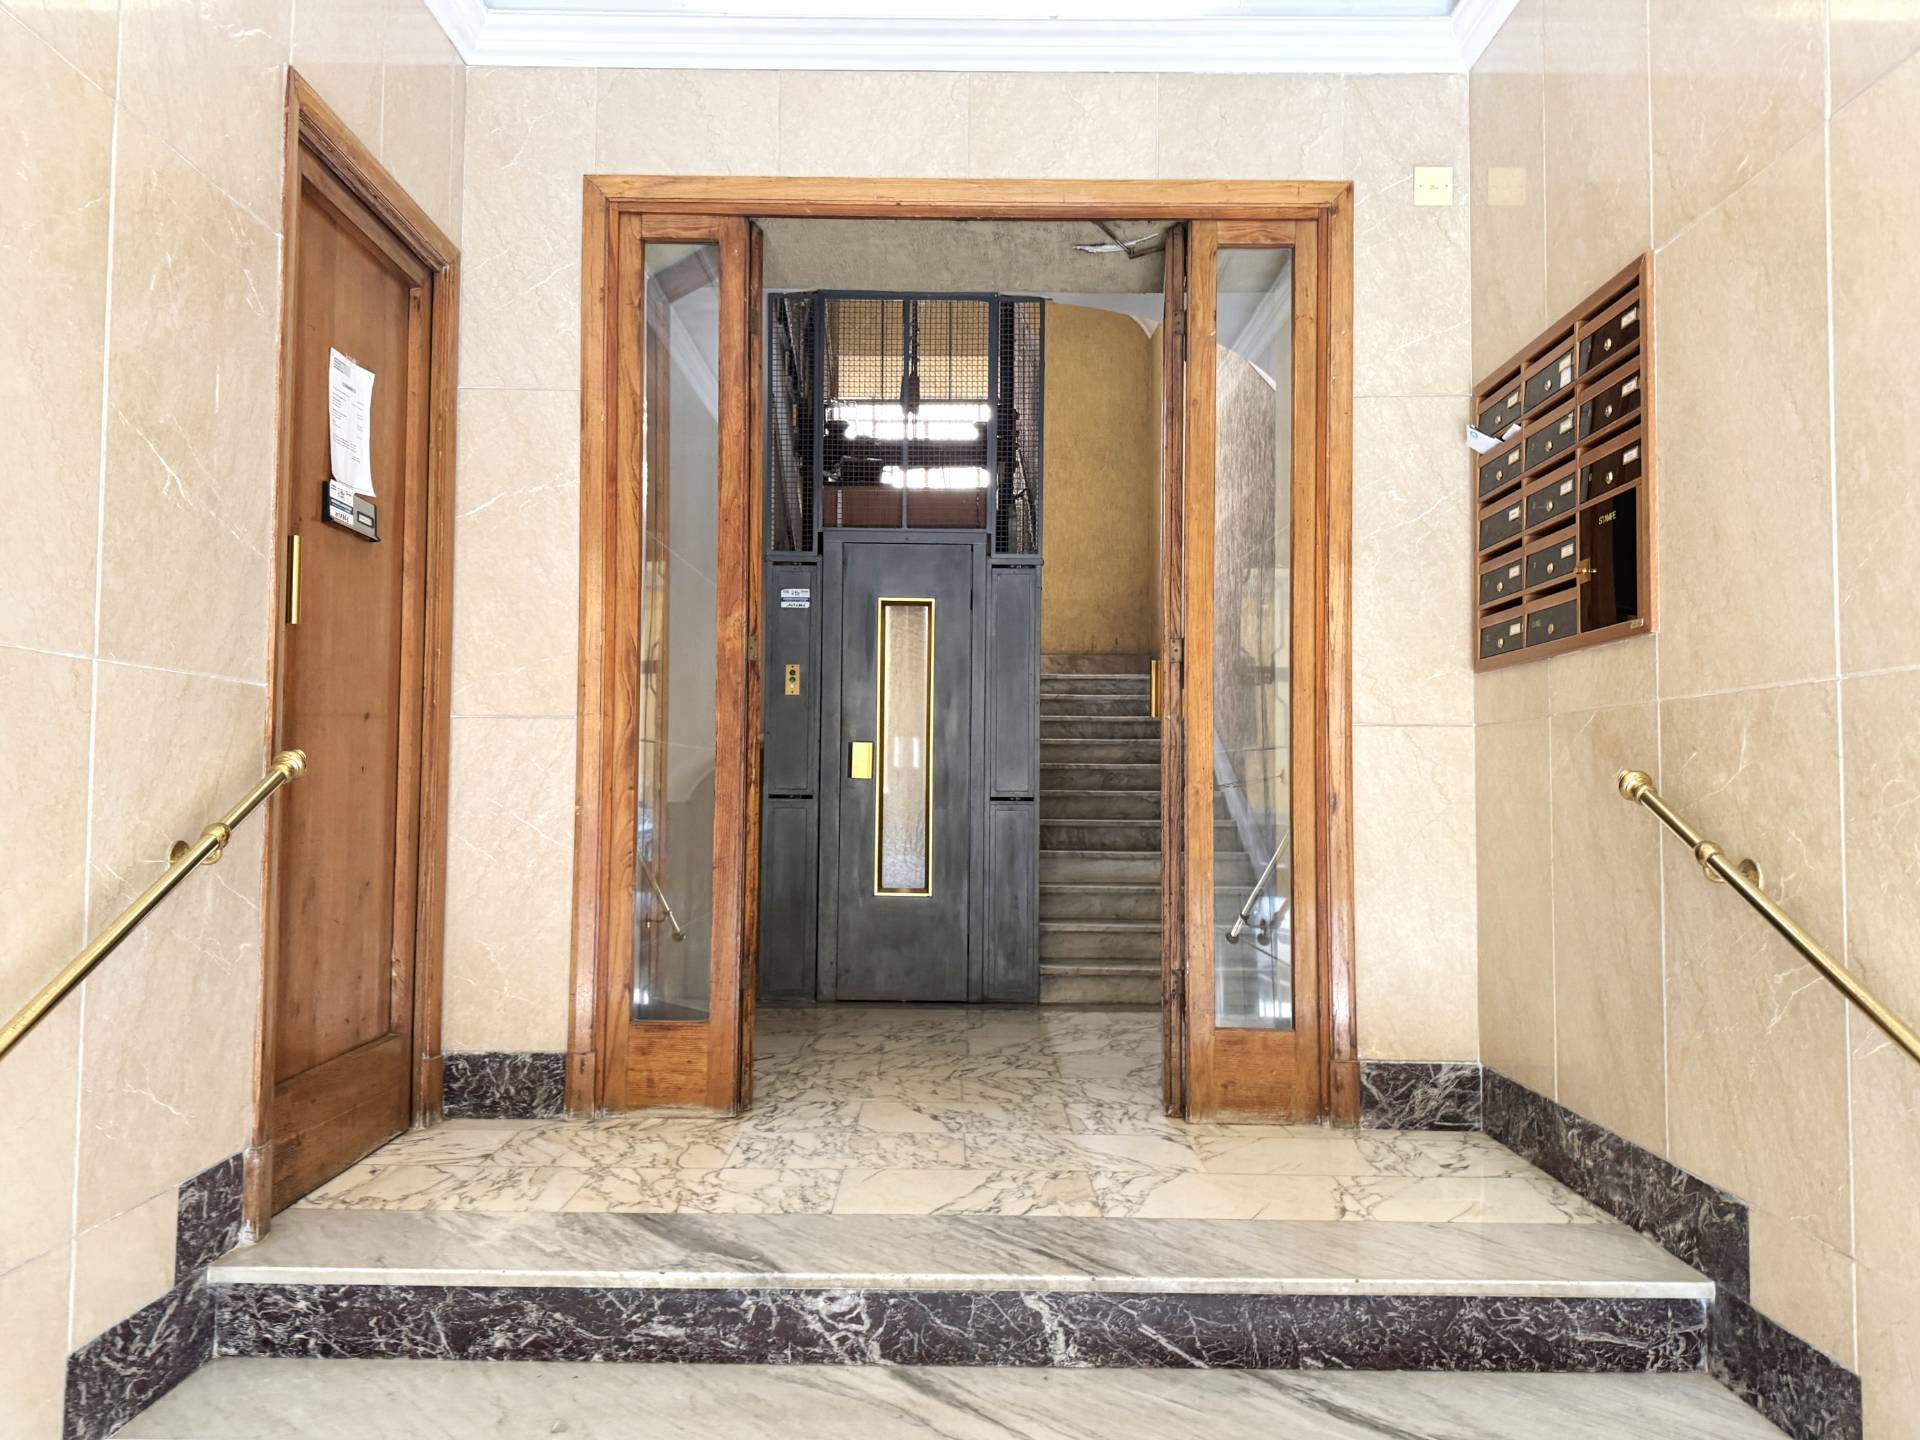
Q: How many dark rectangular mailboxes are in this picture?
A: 13